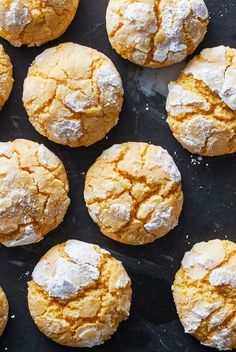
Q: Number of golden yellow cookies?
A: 10